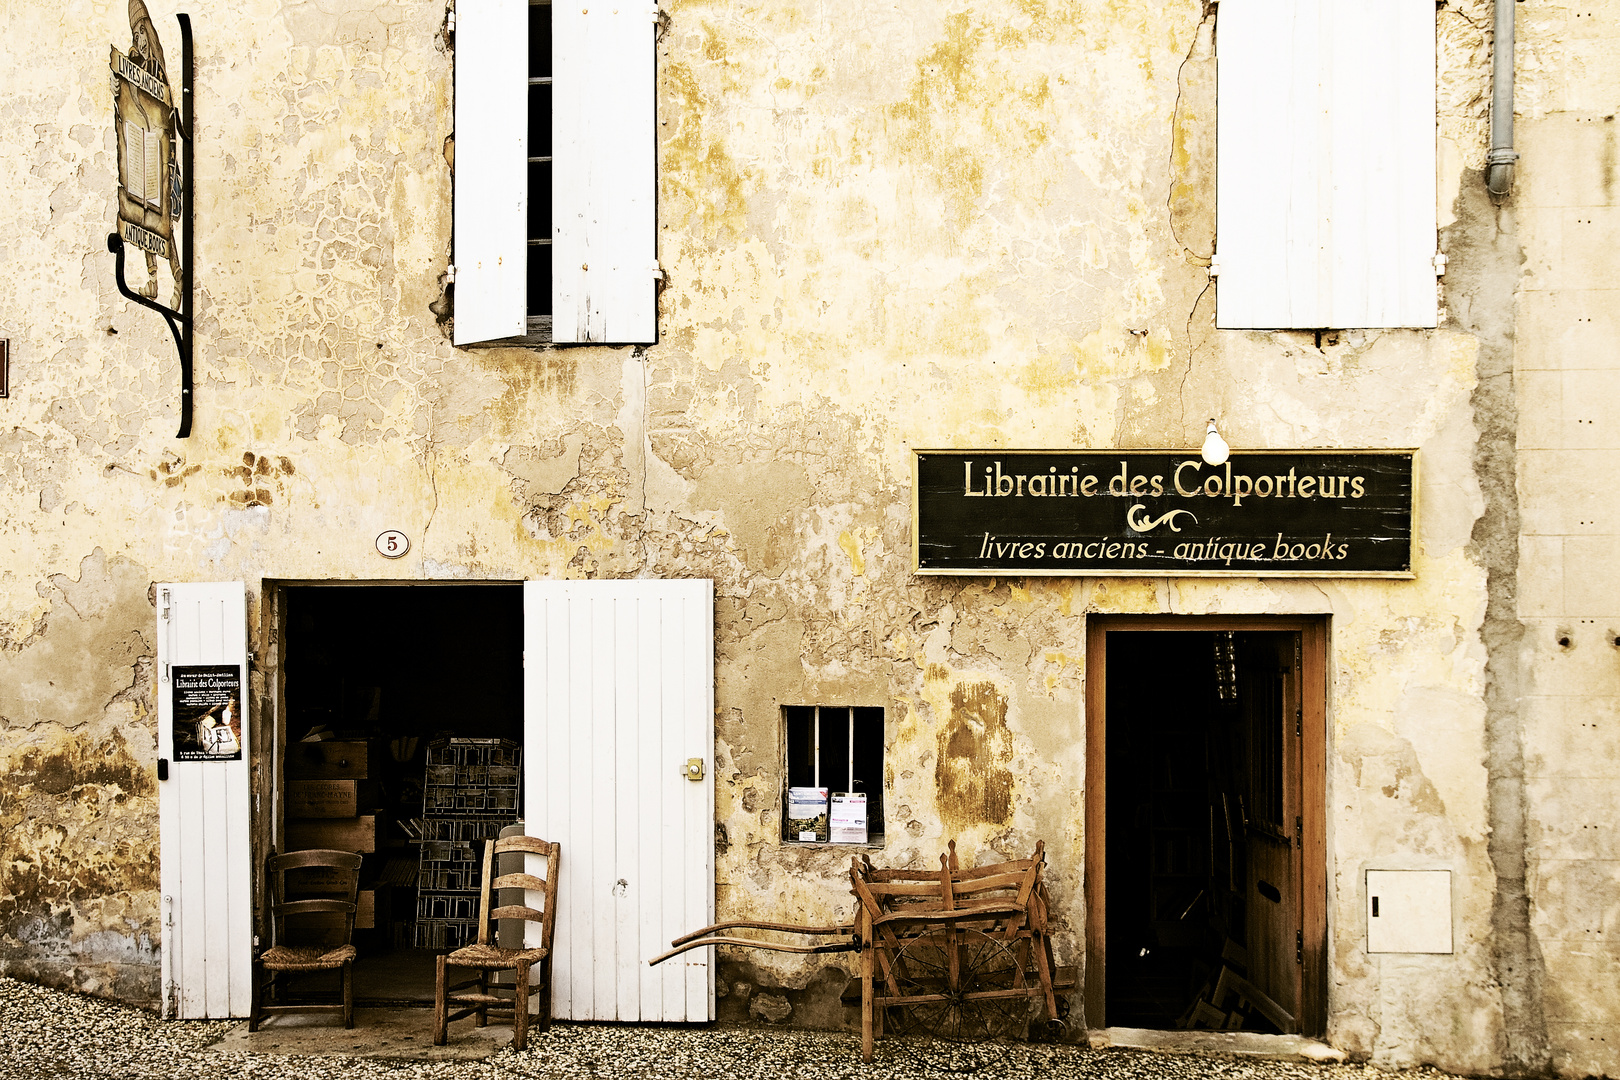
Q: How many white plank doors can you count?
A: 2